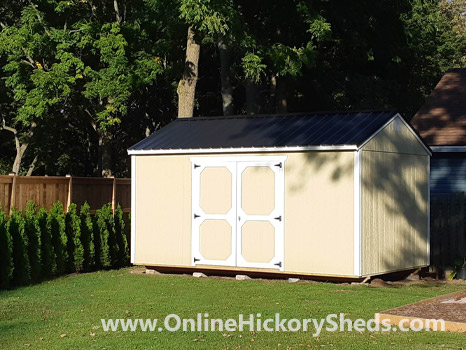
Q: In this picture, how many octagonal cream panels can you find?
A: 4